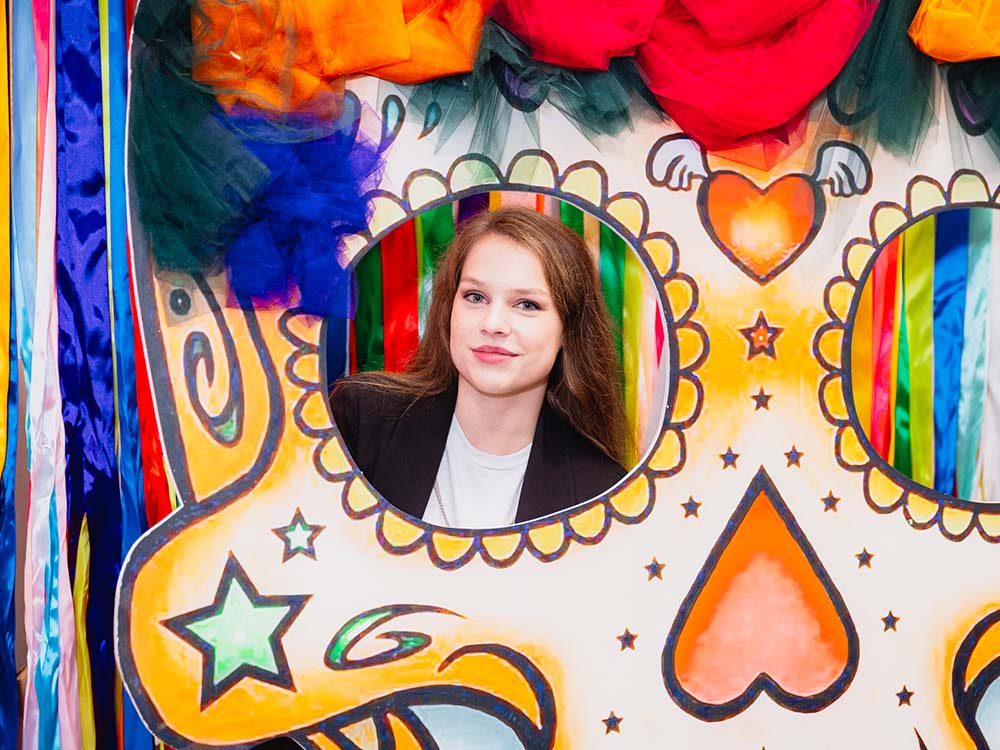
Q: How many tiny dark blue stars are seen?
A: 11